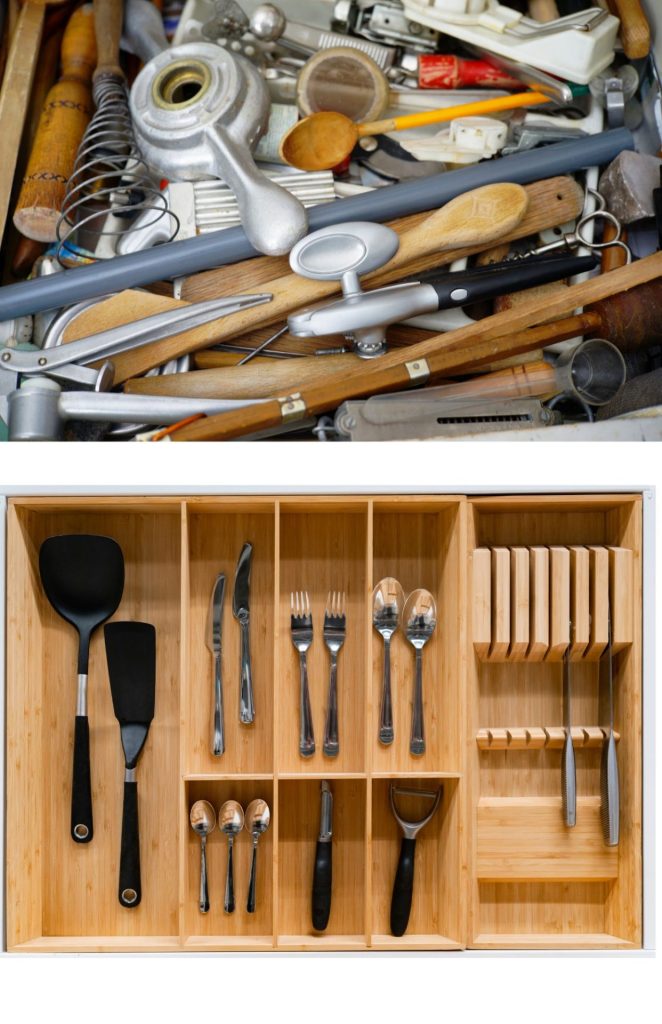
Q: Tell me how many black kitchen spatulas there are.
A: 2